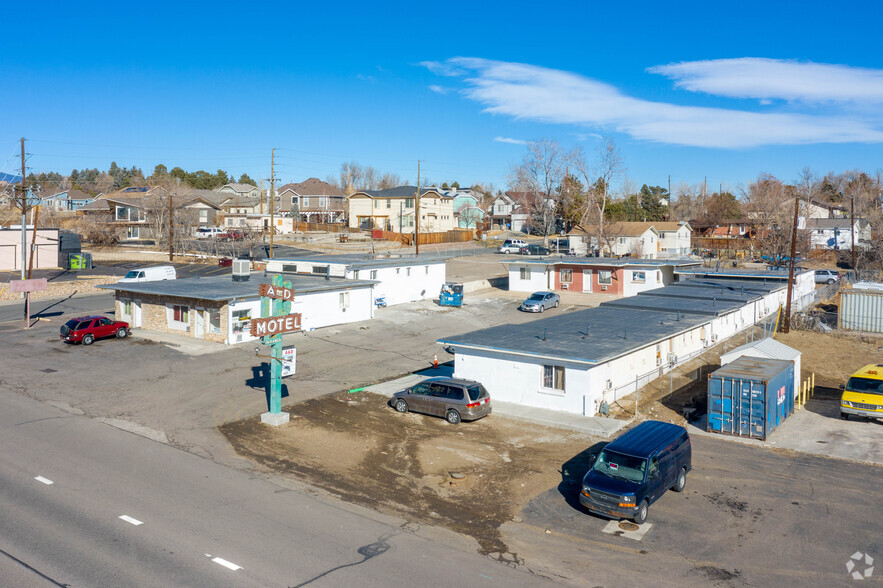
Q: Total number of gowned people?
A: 0